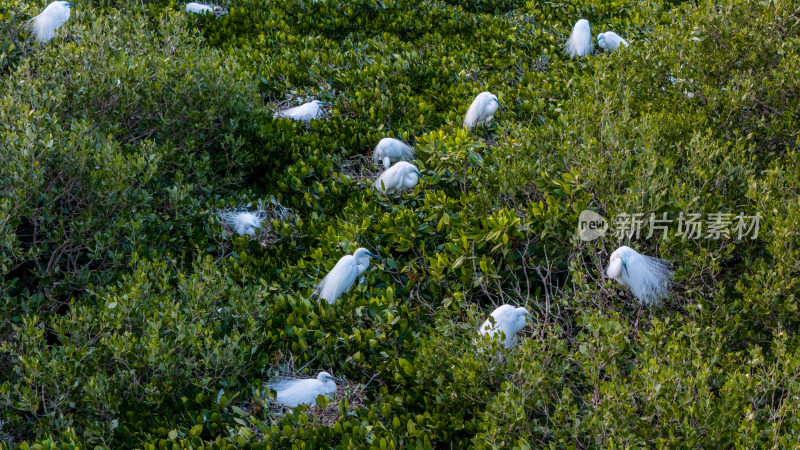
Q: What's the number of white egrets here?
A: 13